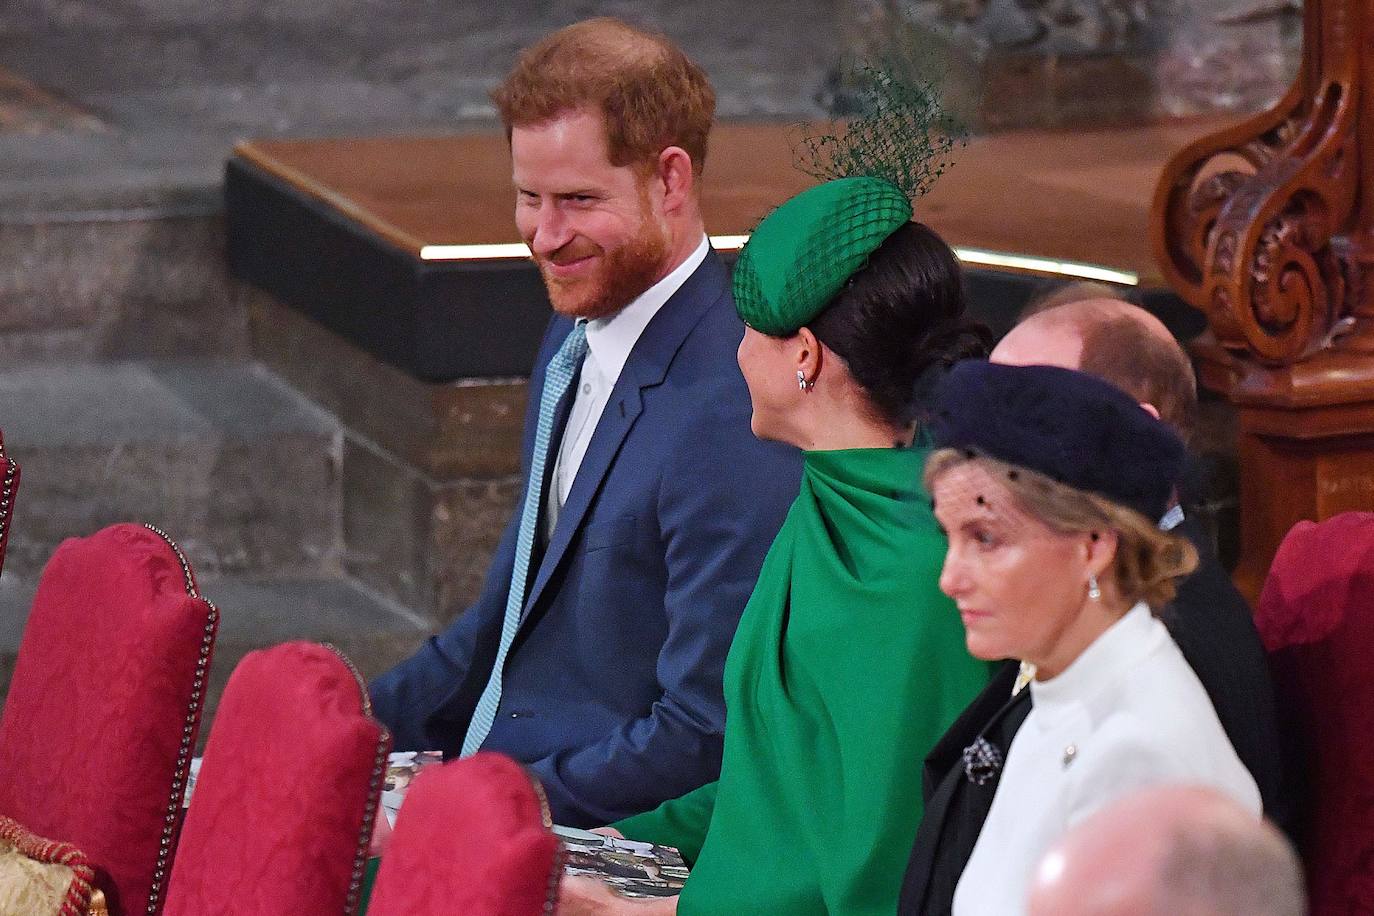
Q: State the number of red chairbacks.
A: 5